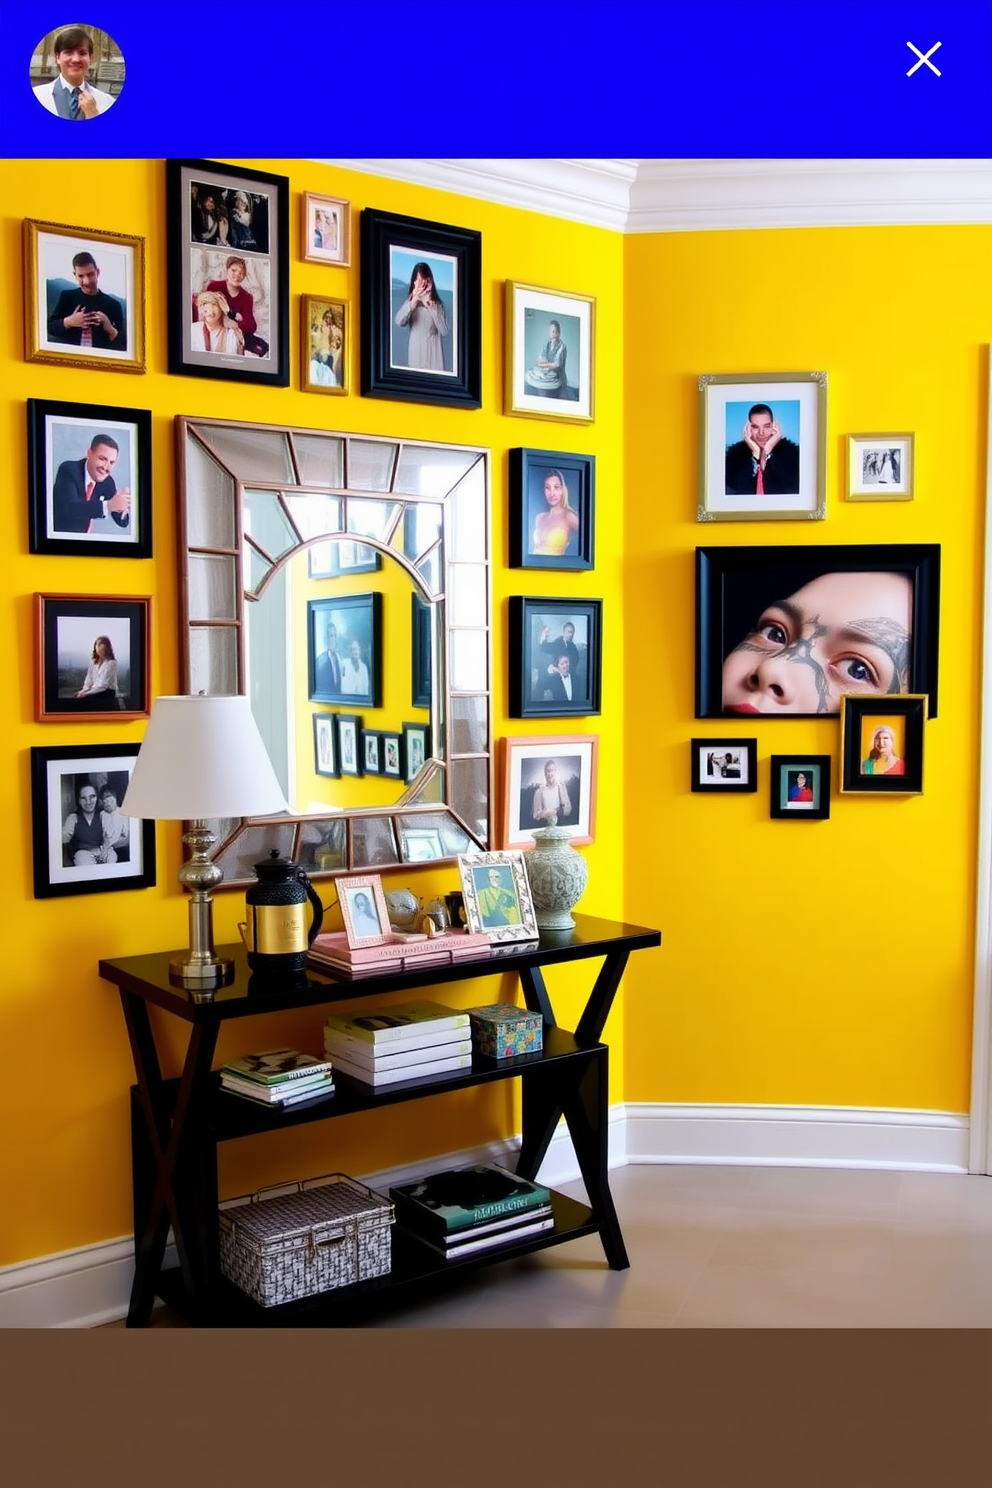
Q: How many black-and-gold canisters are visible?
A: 1